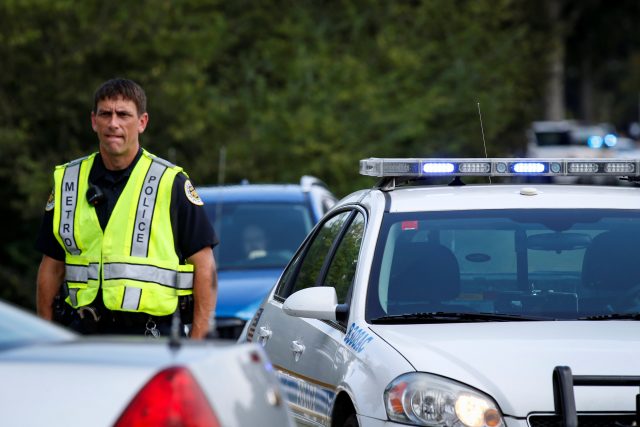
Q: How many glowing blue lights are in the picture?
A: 4